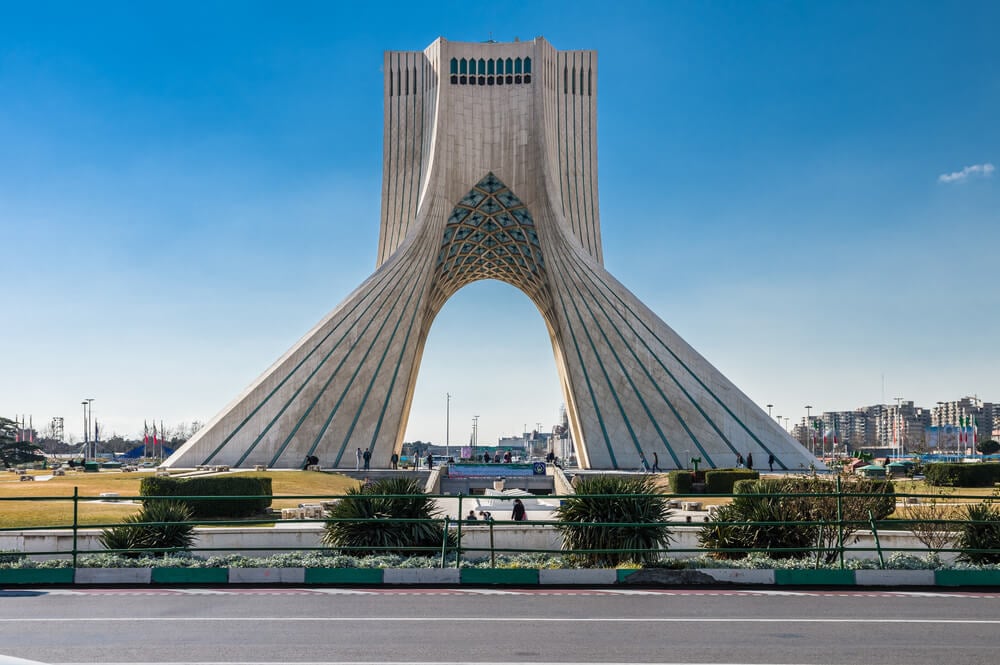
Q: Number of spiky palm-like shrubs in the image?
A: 5